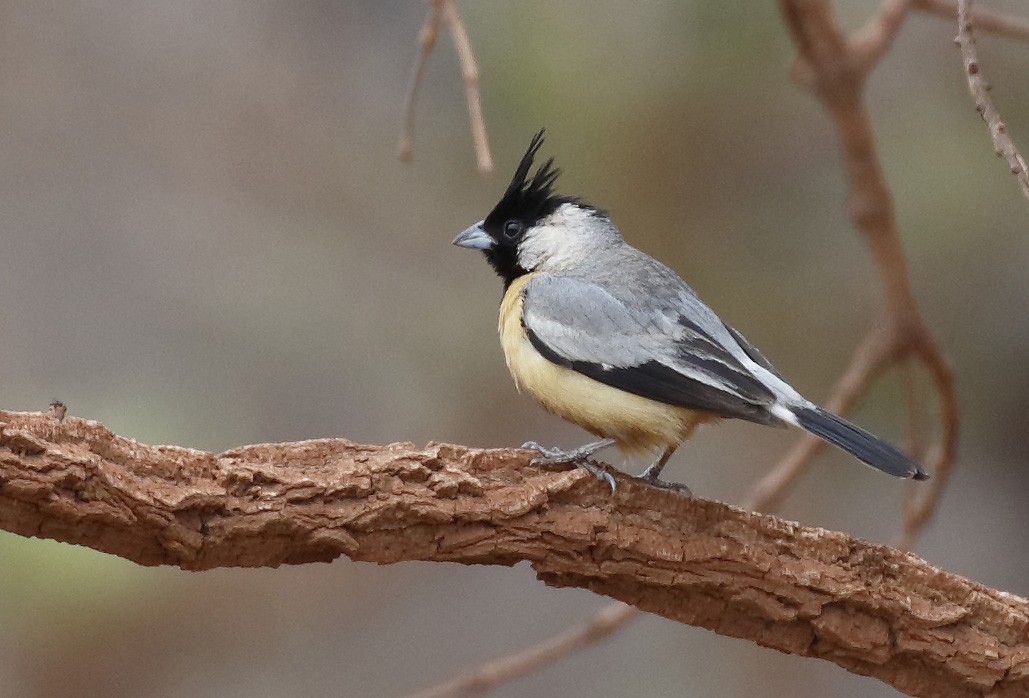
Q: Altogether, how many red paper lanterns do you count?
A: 0